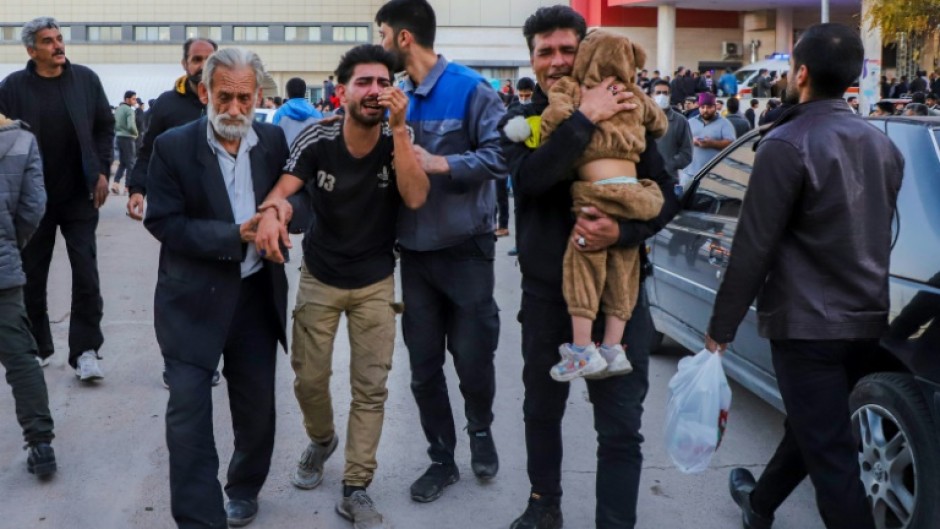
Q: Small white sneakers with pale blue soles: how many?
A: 2